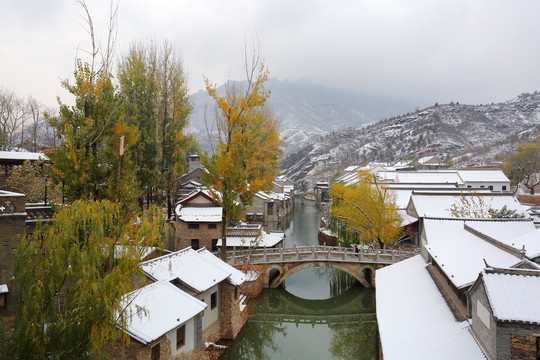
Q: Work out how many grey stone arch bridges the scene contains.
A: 1